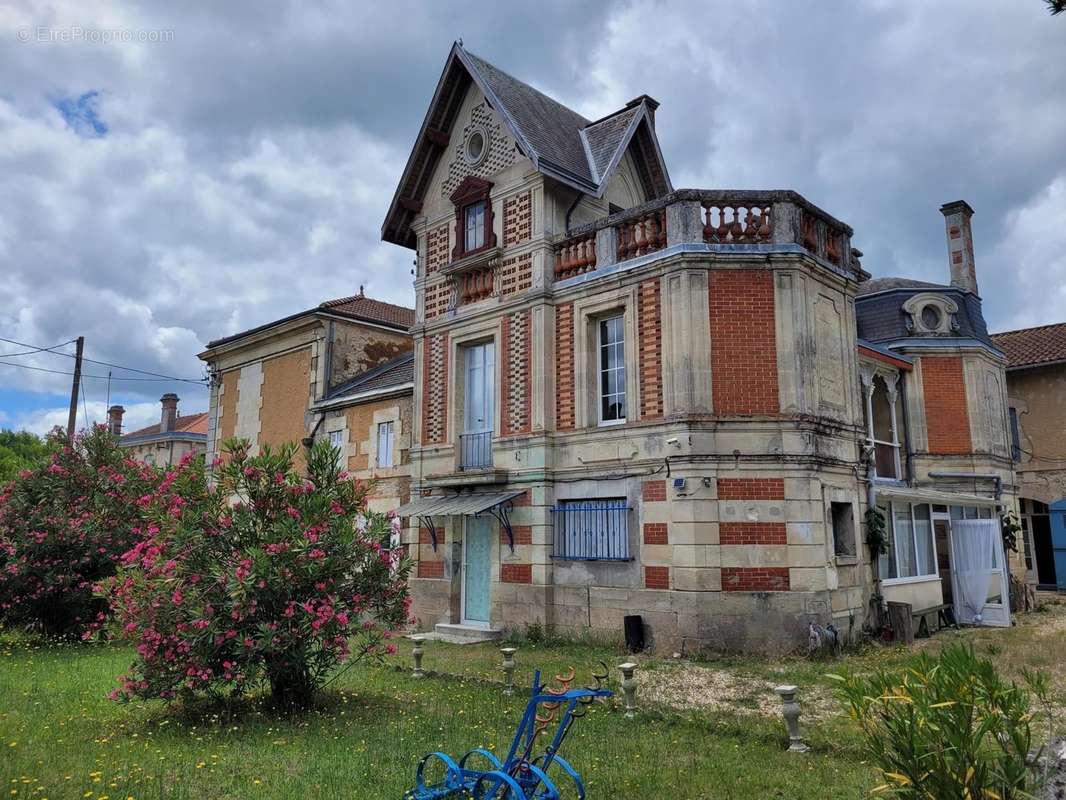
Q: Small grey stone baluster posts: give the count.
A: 4